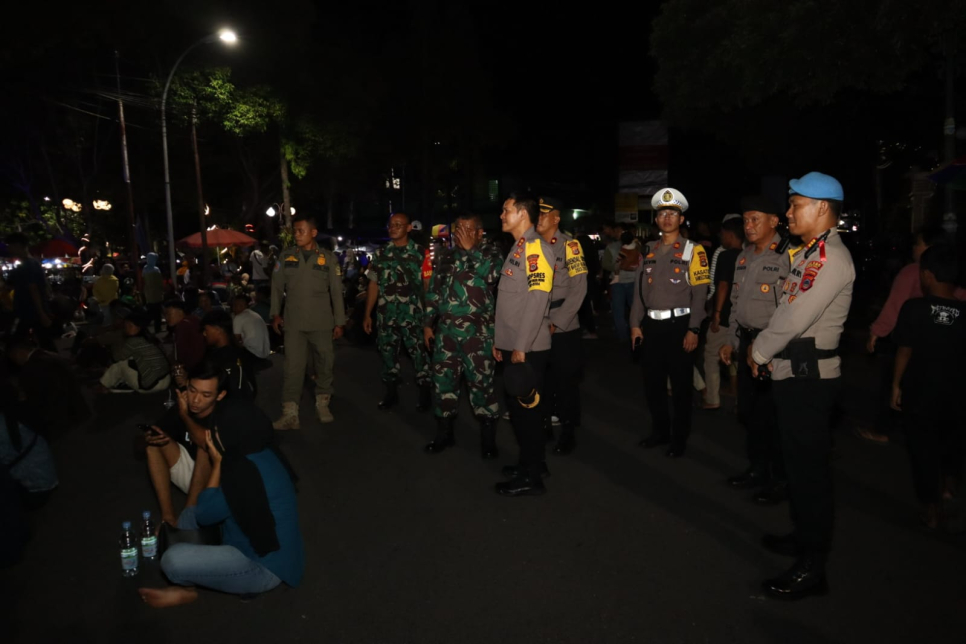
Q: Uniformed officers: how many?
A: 8